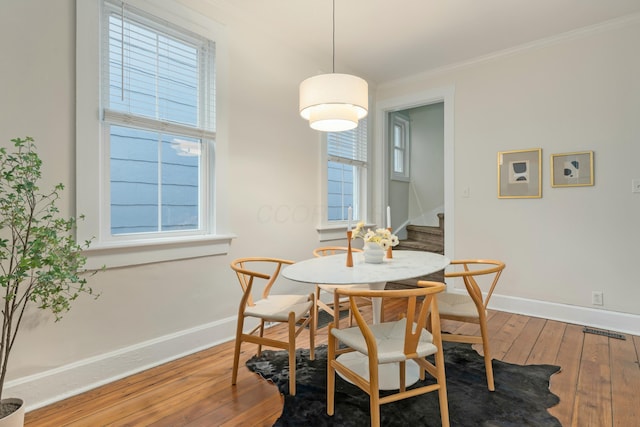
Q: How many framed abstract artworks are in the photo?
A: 2